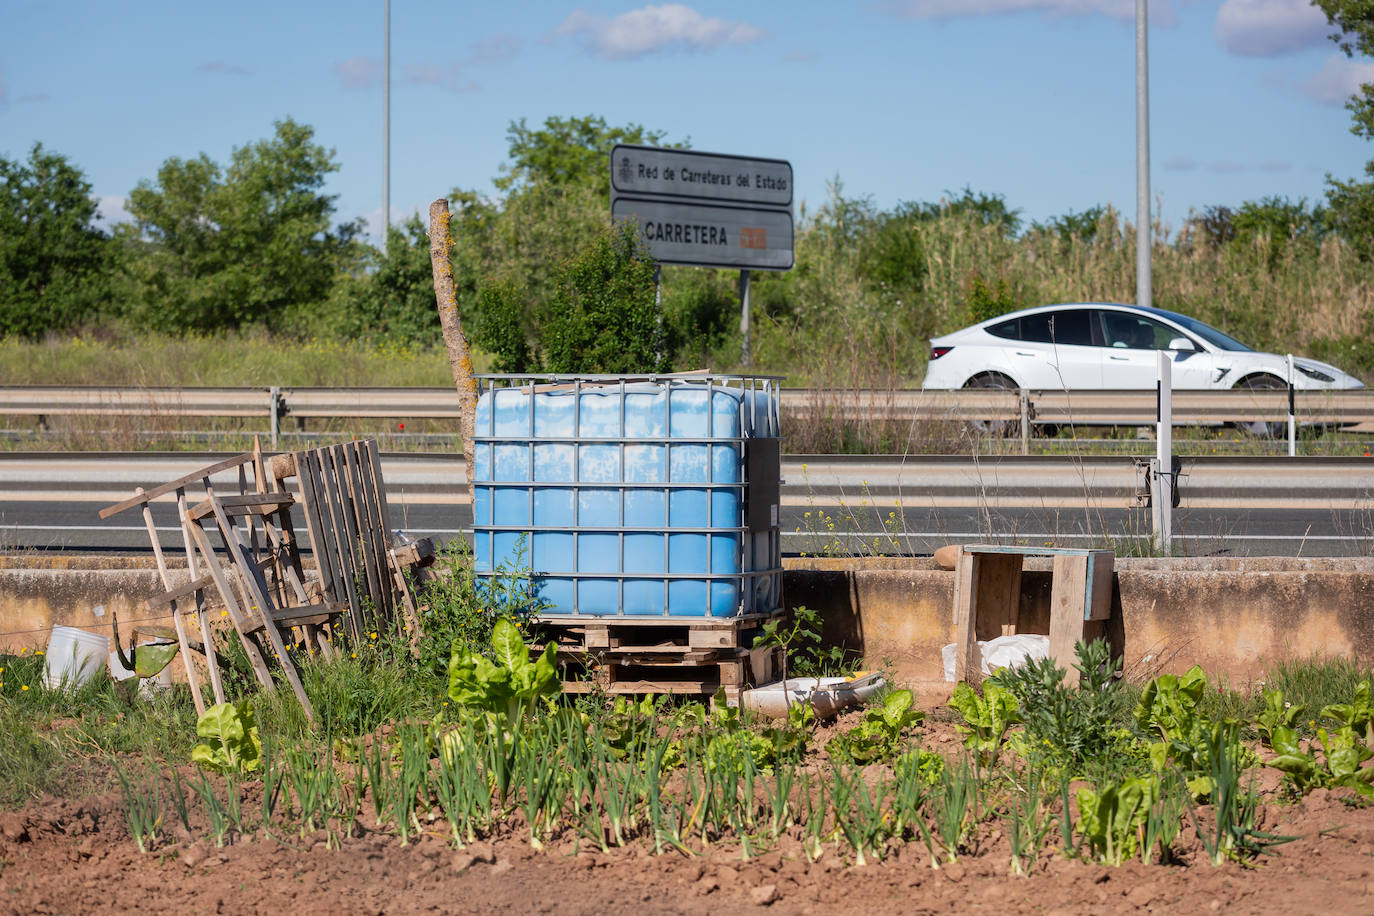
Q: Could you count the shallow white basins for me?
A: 1